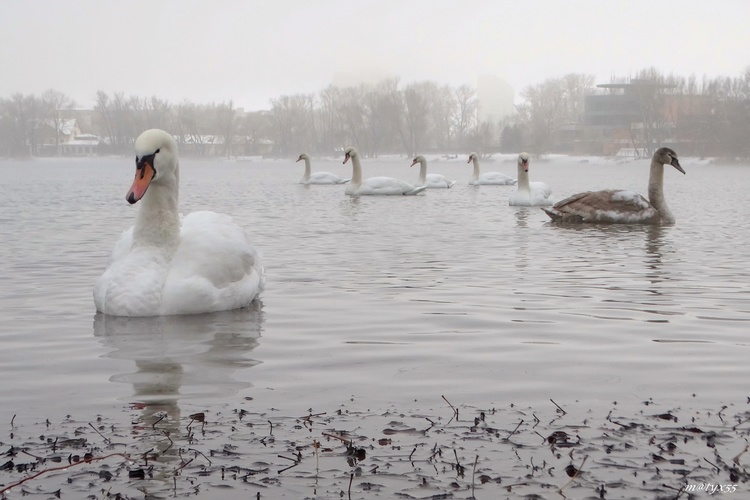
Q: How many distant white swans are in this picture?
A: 5